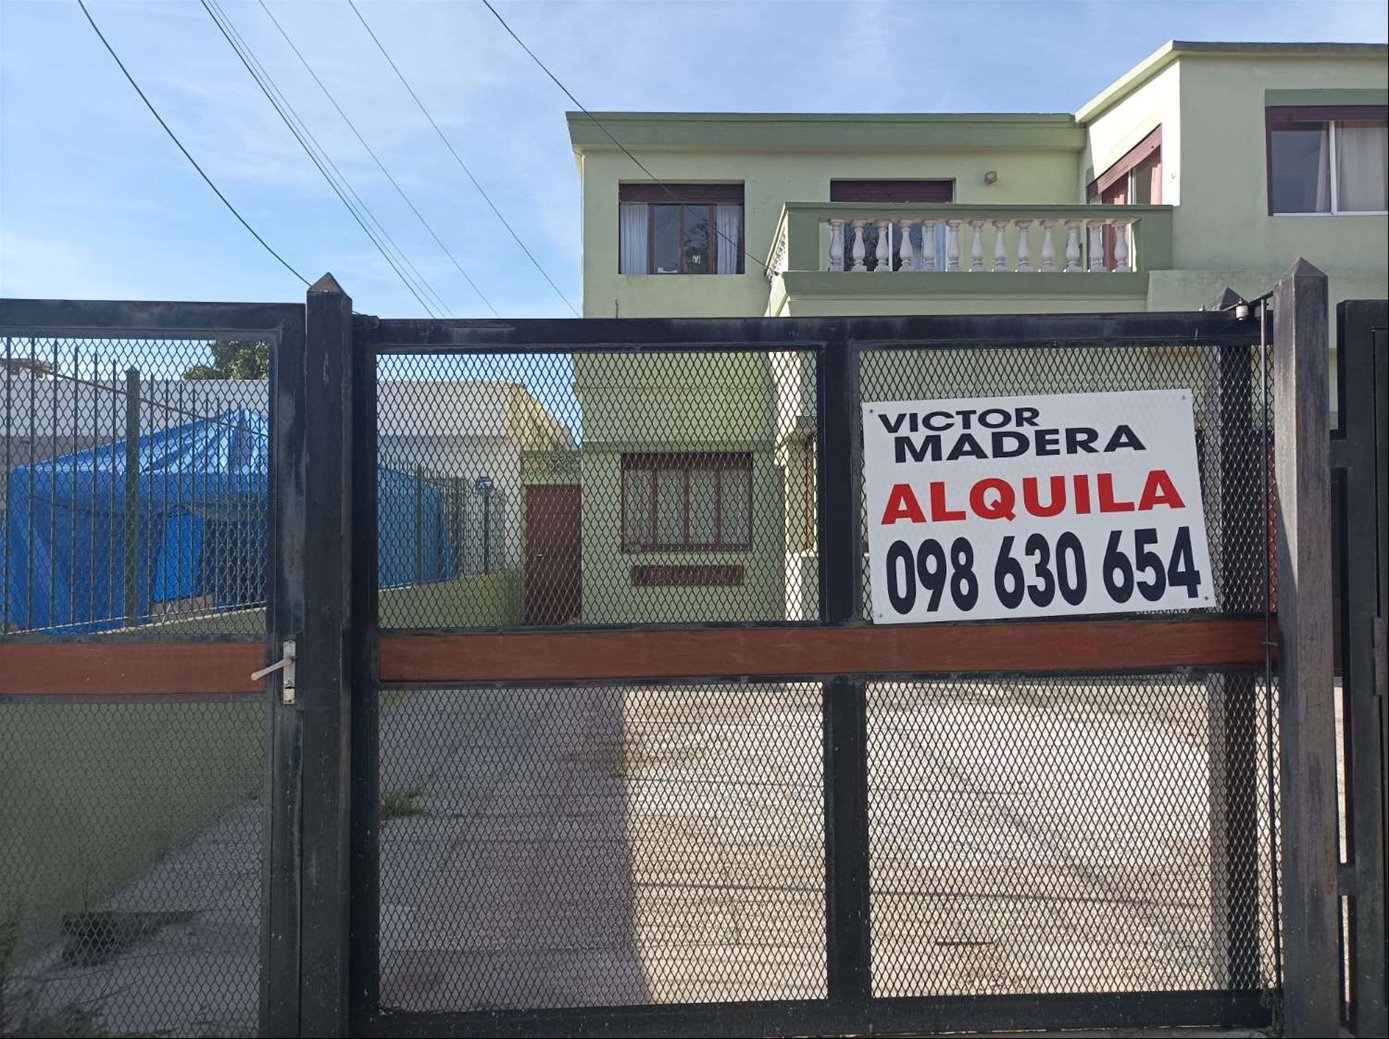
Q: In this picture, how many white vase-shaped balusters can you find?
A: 13